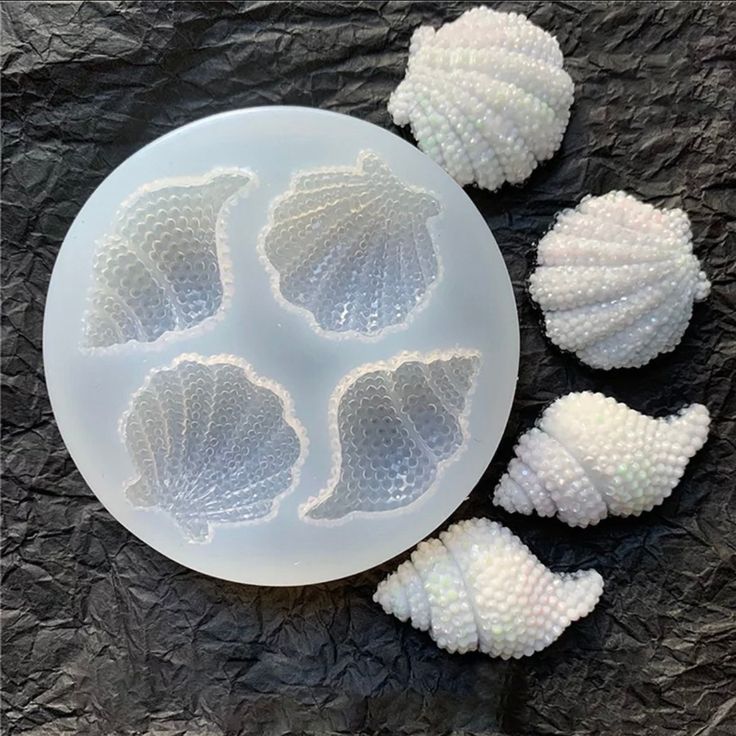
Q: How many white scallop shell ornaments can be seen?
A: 2